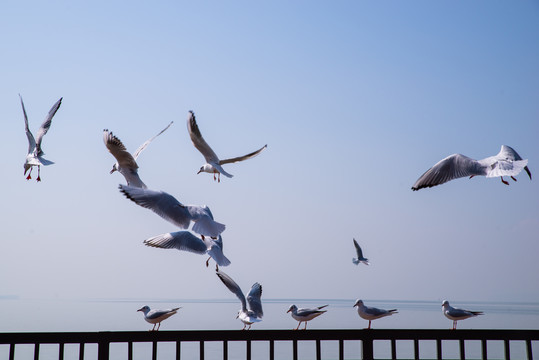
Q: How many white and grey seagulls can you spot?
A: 12